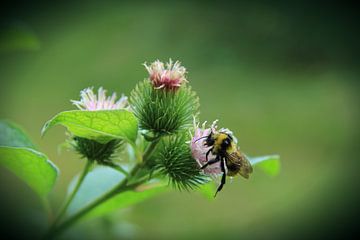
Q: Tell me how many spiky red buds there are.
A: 3